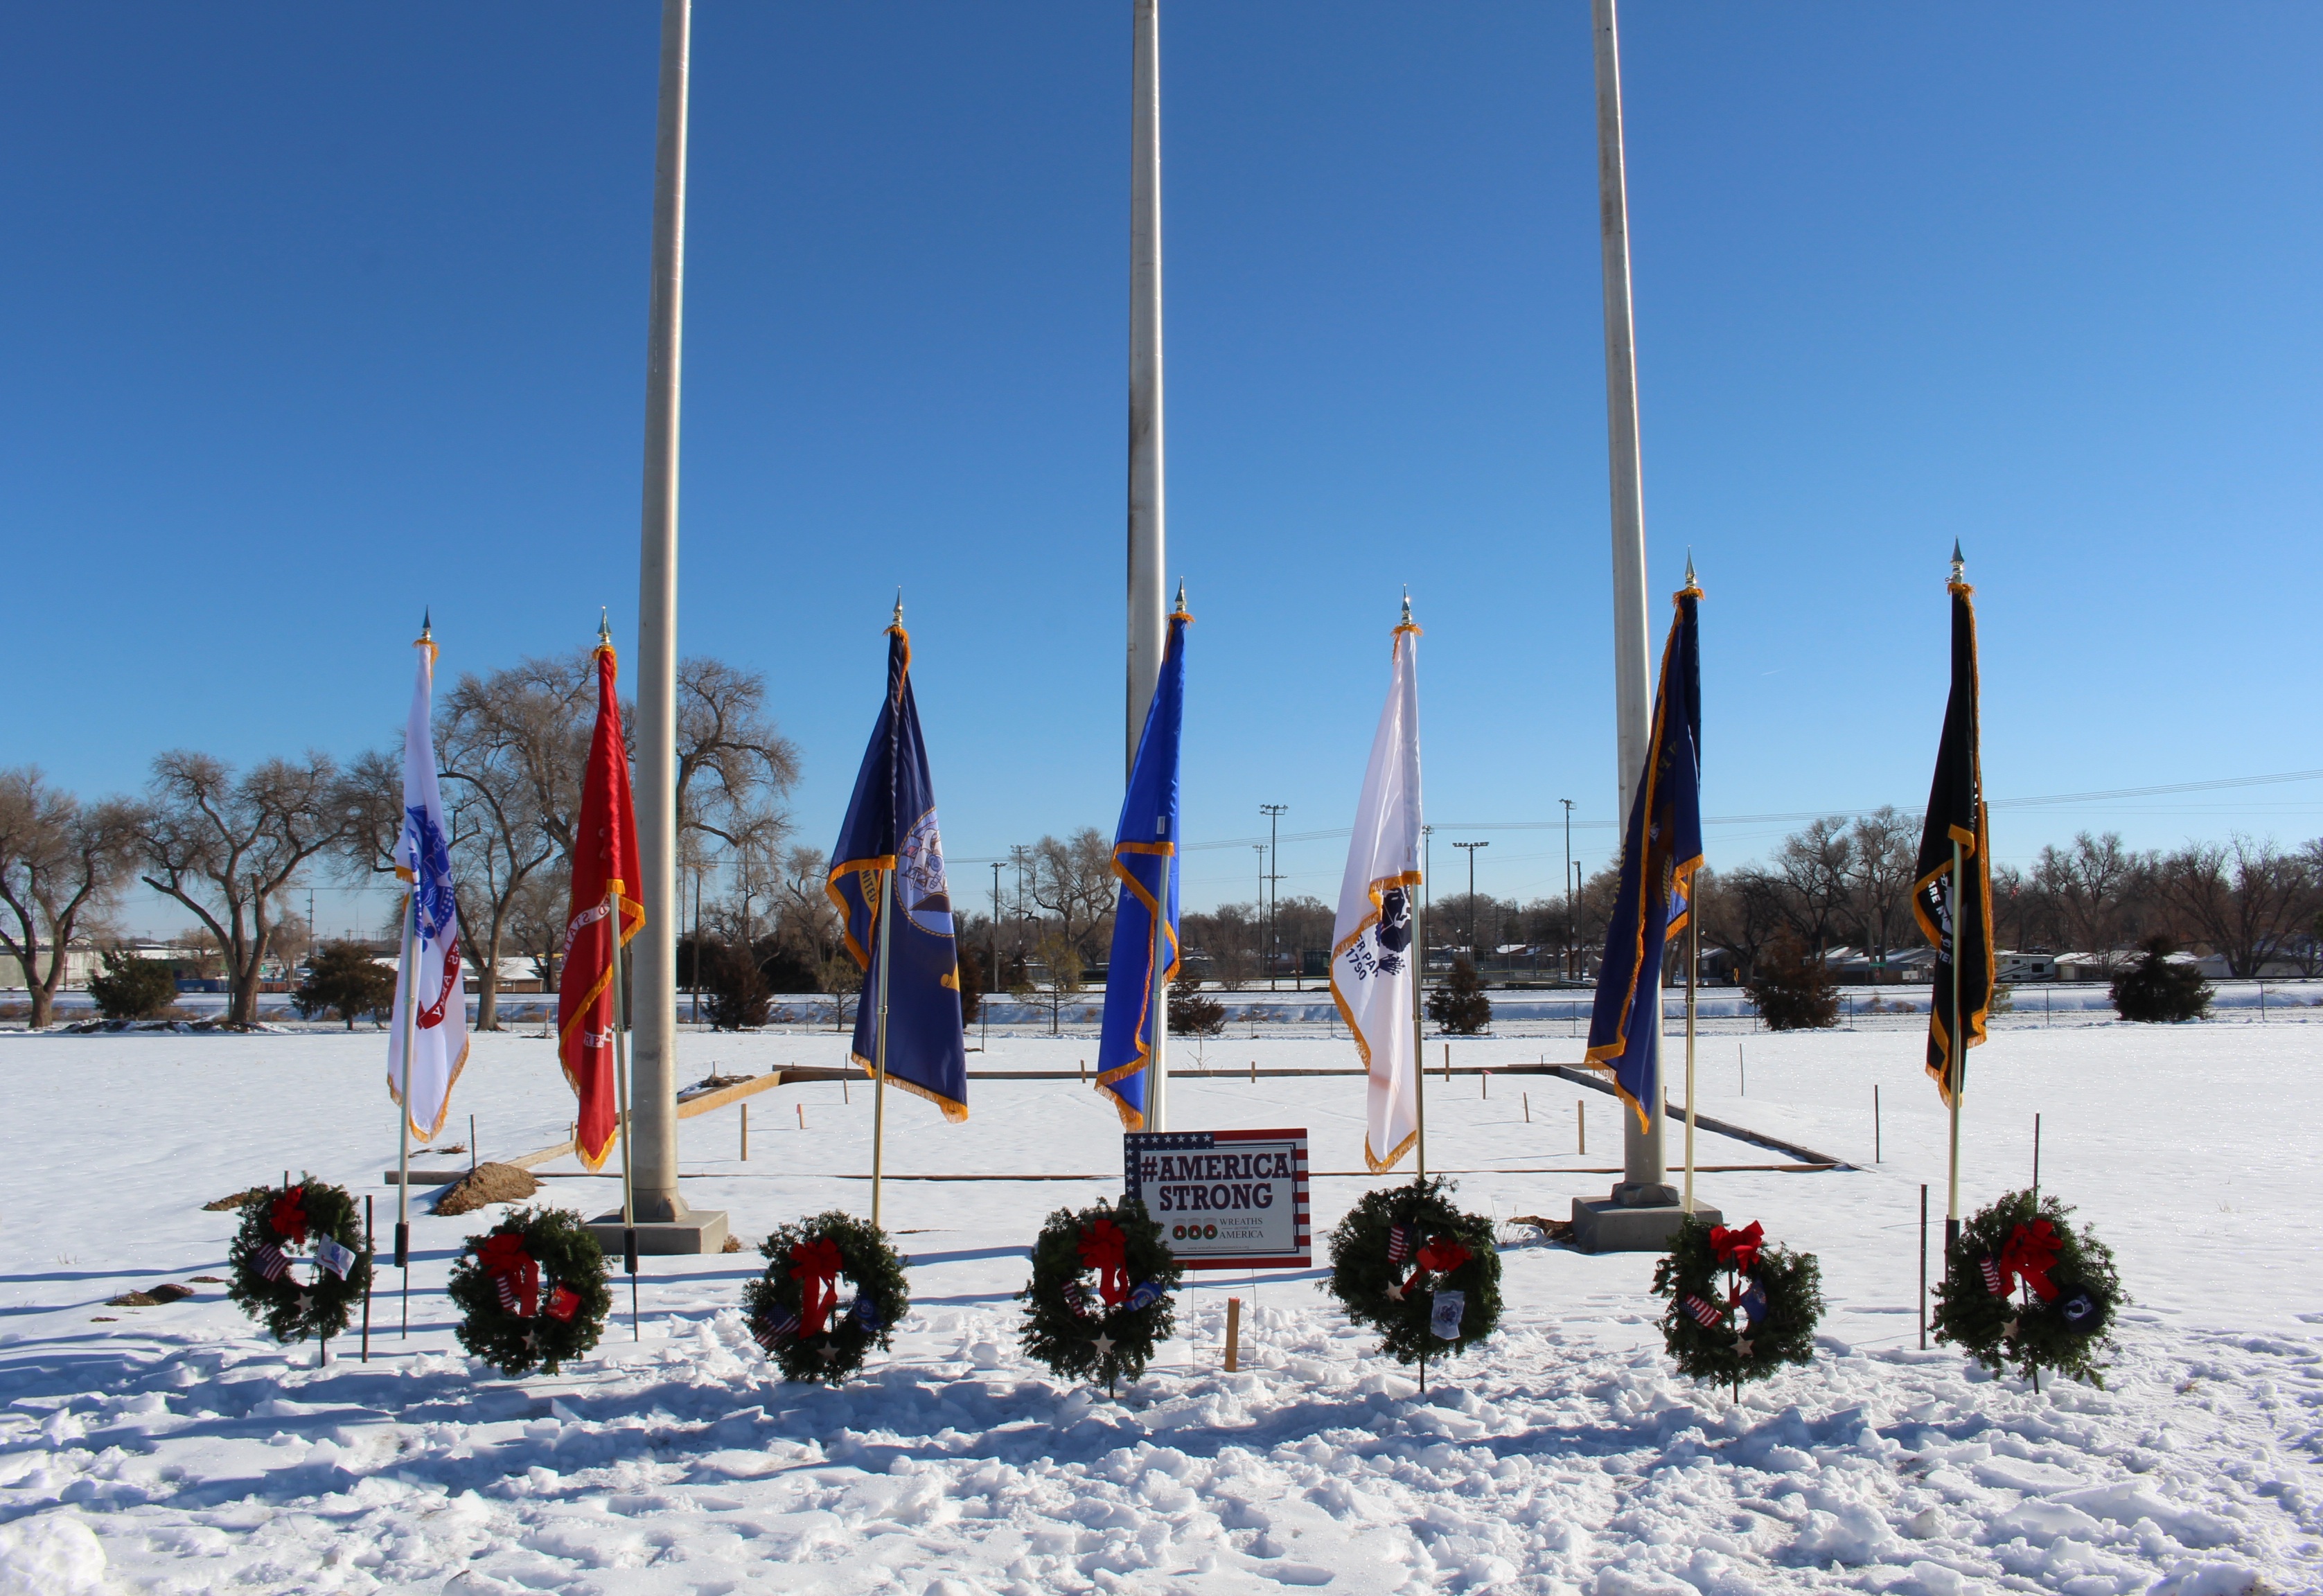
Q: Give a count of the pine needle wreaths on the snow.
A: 7